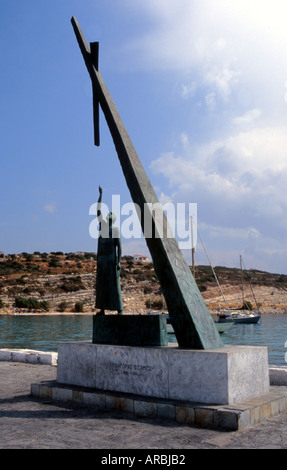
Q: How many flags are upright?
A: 0